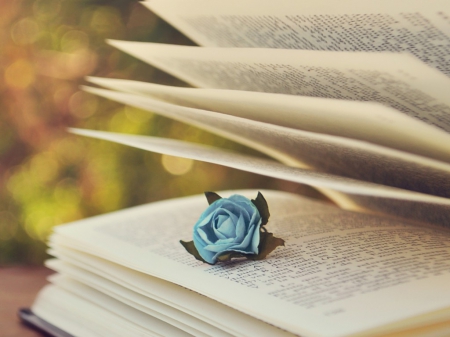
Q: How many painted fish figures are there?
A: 0